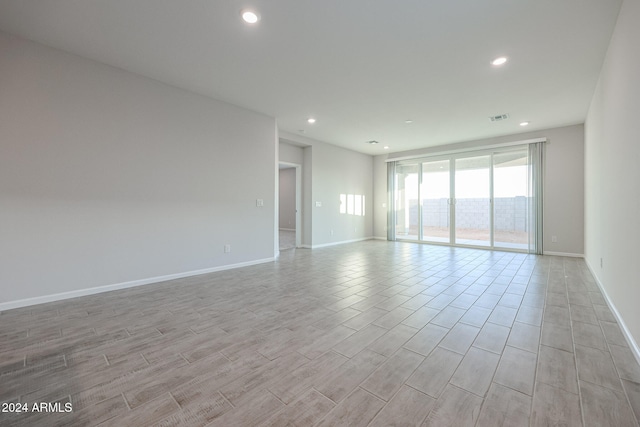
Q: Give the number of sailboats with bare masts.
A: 0